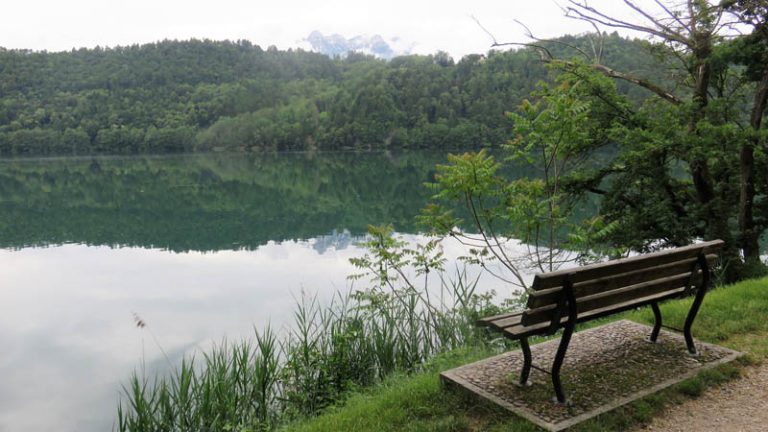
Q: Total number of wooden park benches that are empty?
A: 1